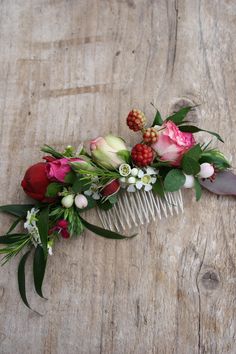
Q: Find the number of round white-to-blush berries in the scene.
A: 4